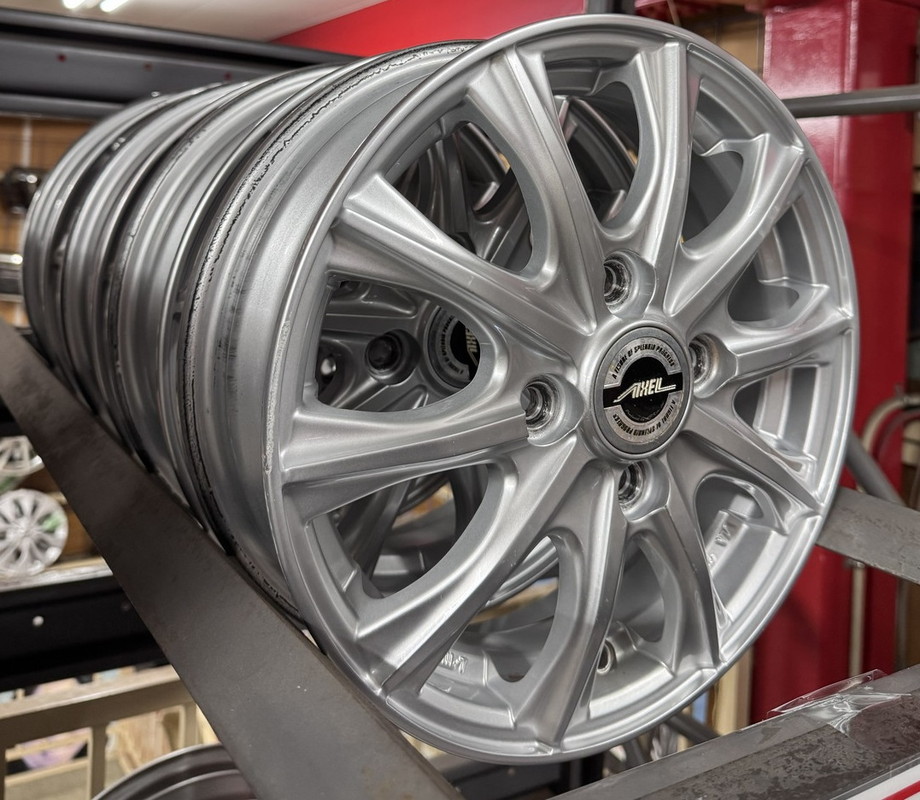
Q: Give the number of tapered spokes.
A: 10